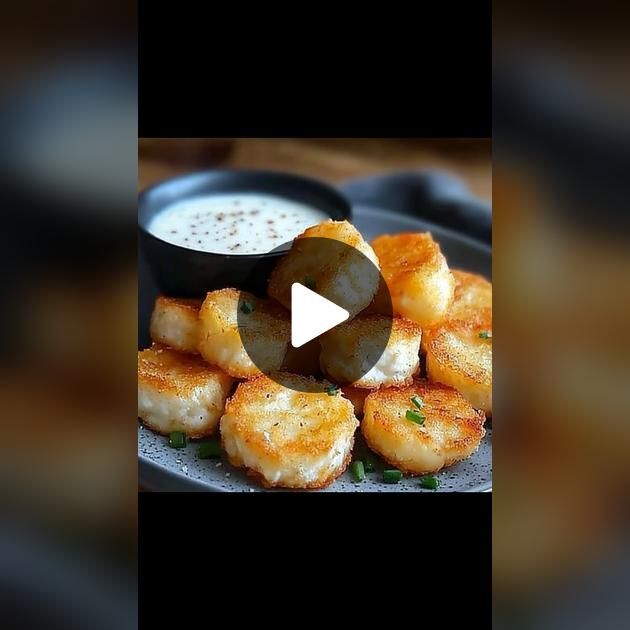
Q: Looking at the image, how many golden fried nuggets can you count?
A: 10